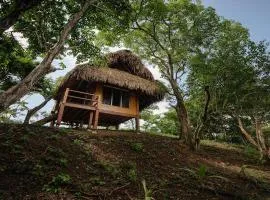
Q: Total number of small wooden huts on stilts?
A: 1